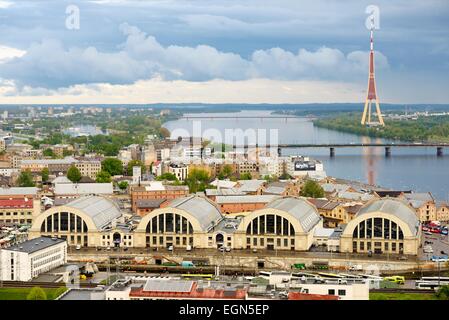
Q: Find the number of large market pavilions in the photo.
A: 4